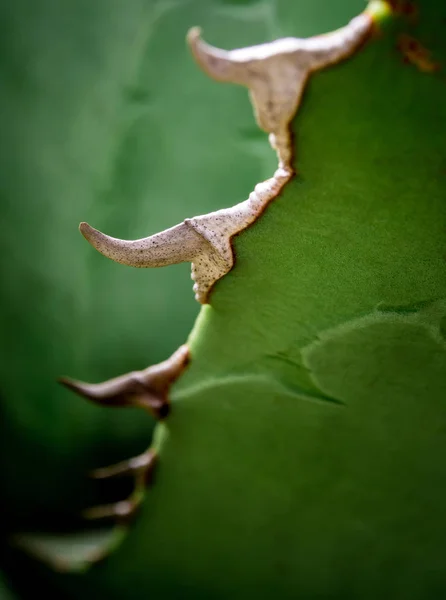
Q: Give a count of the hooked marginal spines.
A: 5